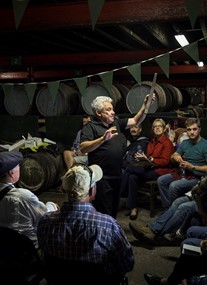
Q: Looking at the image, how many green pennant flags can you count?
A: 11